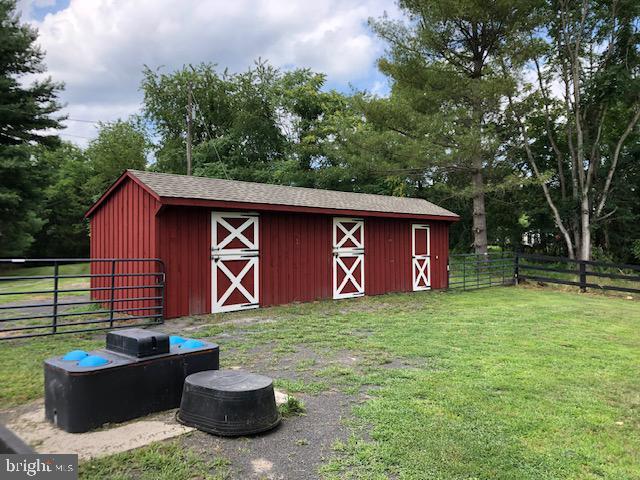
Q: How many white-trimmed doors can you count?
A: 3